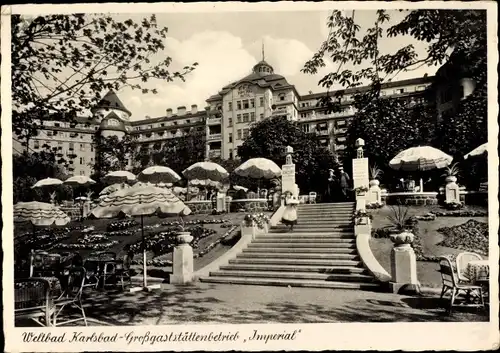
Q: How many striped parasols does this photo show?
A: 2